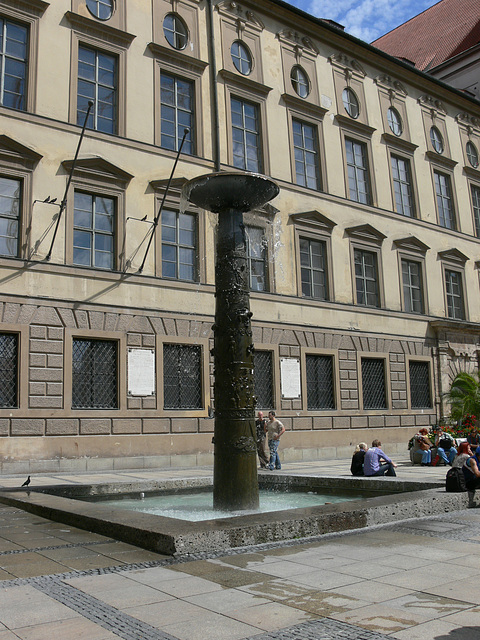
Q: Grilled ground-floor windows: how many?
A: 7